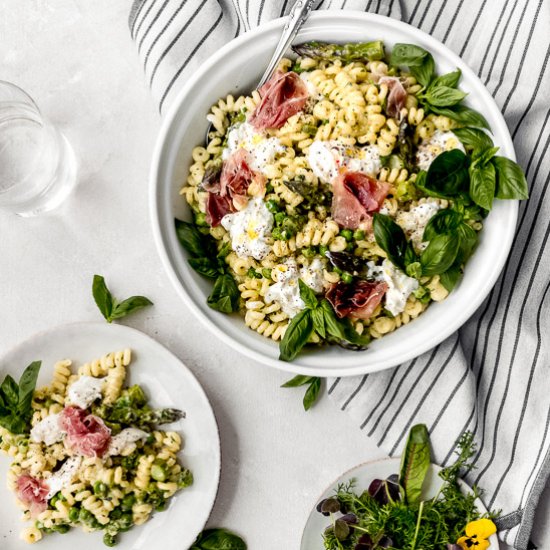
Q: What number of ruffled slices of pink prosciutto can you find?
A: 7